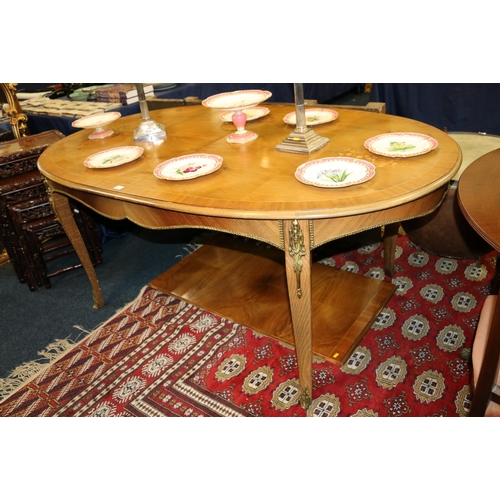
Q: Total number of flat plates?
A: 6